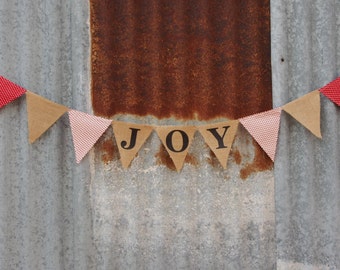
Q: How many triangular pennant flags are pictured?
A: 9